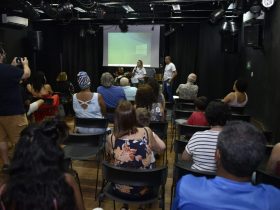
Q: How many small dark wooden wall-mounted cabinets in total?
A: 0